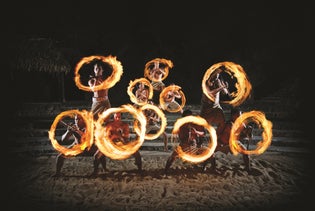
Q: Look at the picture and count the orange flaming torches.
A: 10